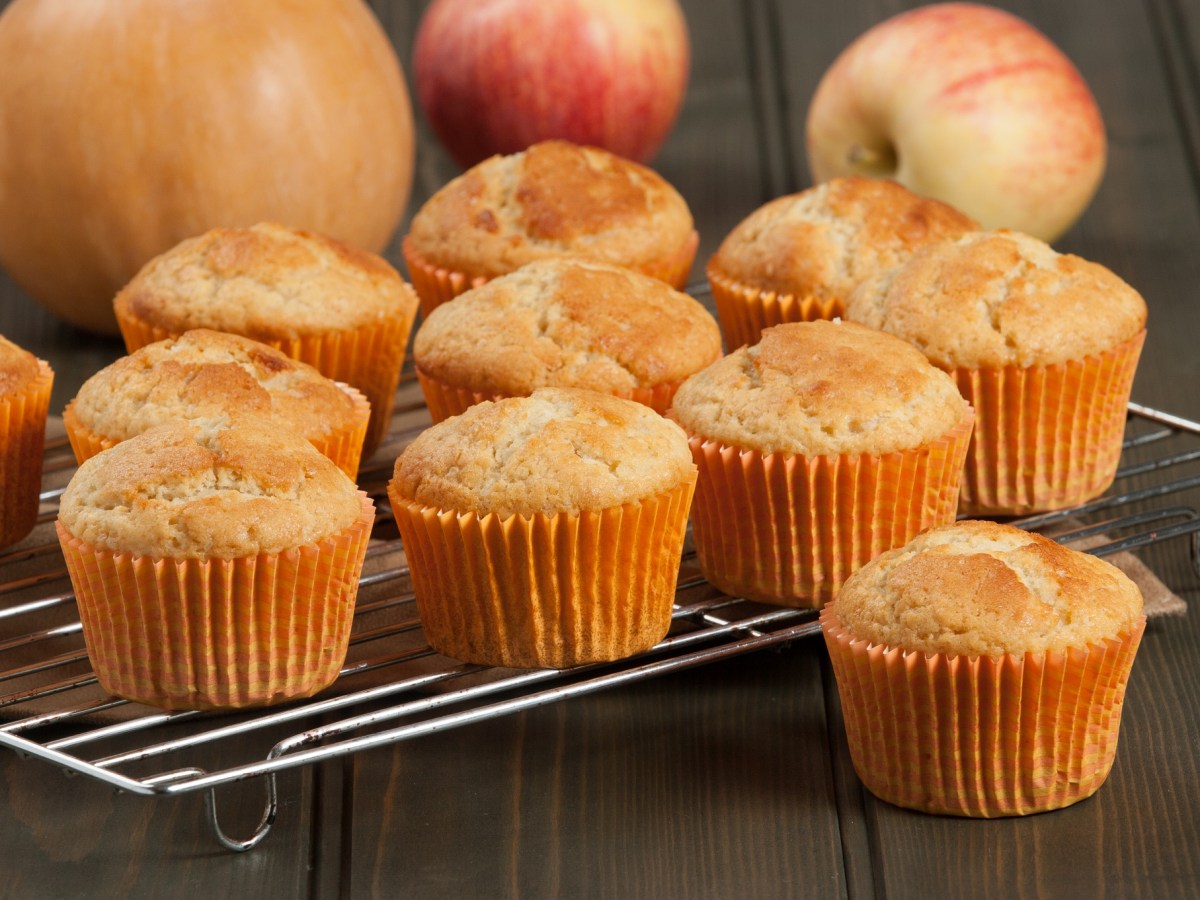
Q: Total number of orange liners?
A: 11